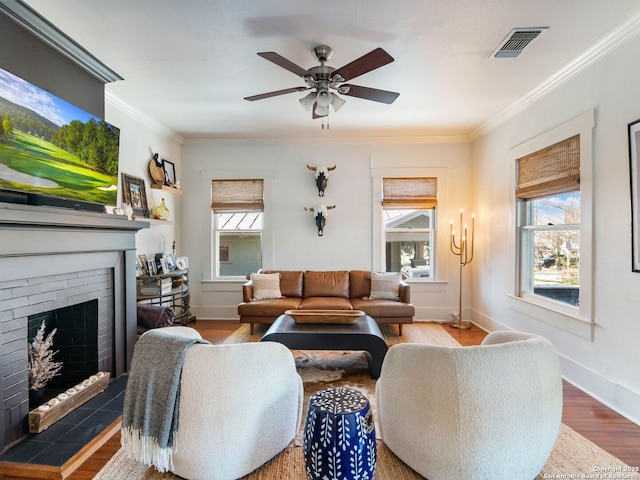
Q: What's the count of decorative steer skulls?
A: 2